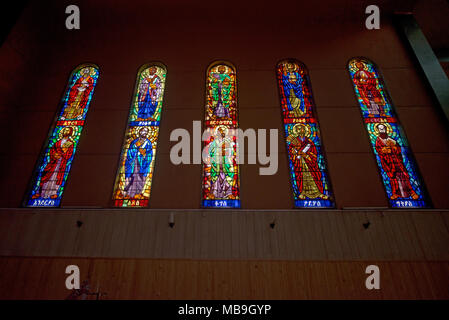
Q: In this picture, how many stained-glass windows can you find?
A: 5